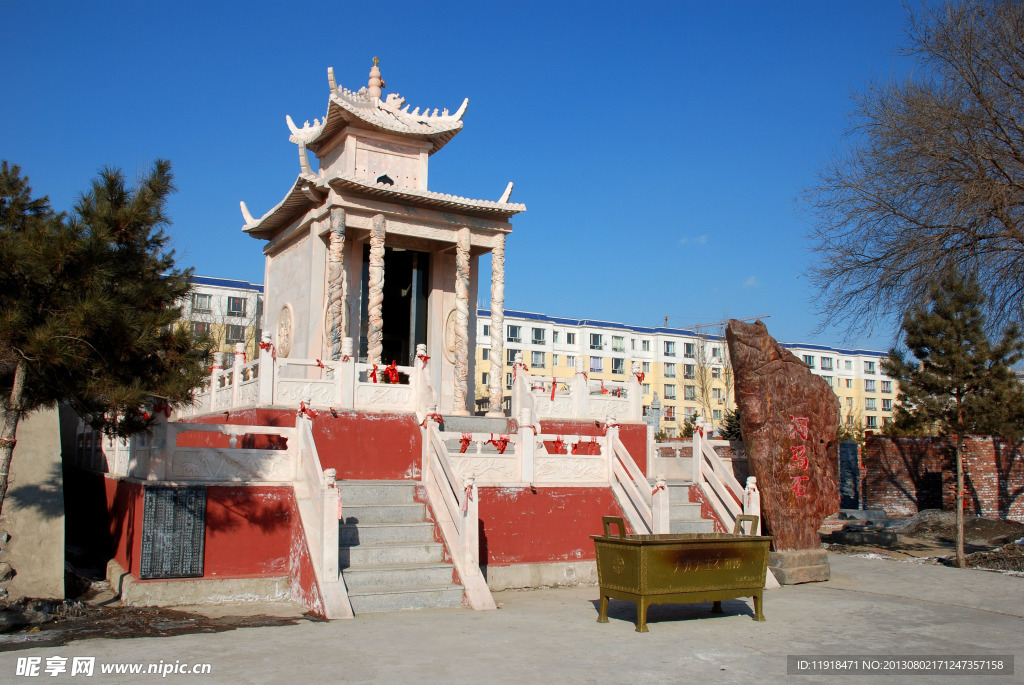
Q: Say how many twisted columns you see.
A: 4